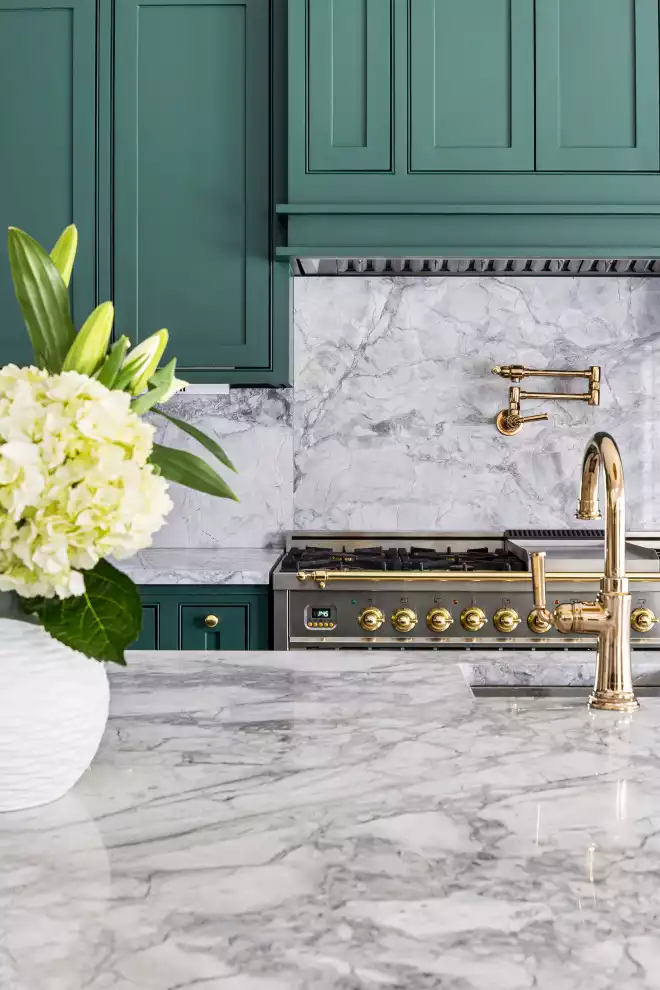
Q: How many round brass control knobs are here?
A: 7